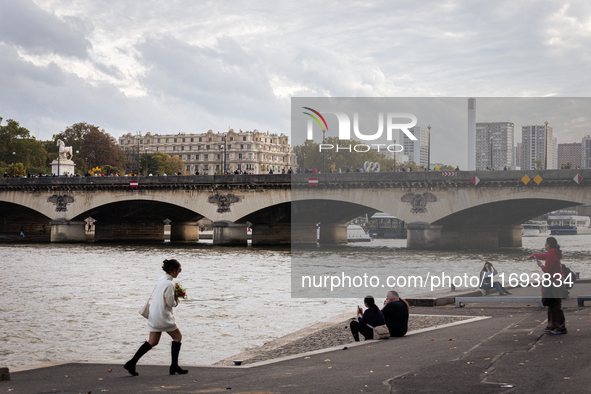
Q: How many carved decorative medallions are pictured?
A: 3